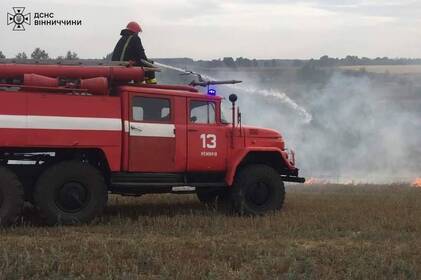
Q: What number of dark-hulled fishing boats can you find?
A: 0